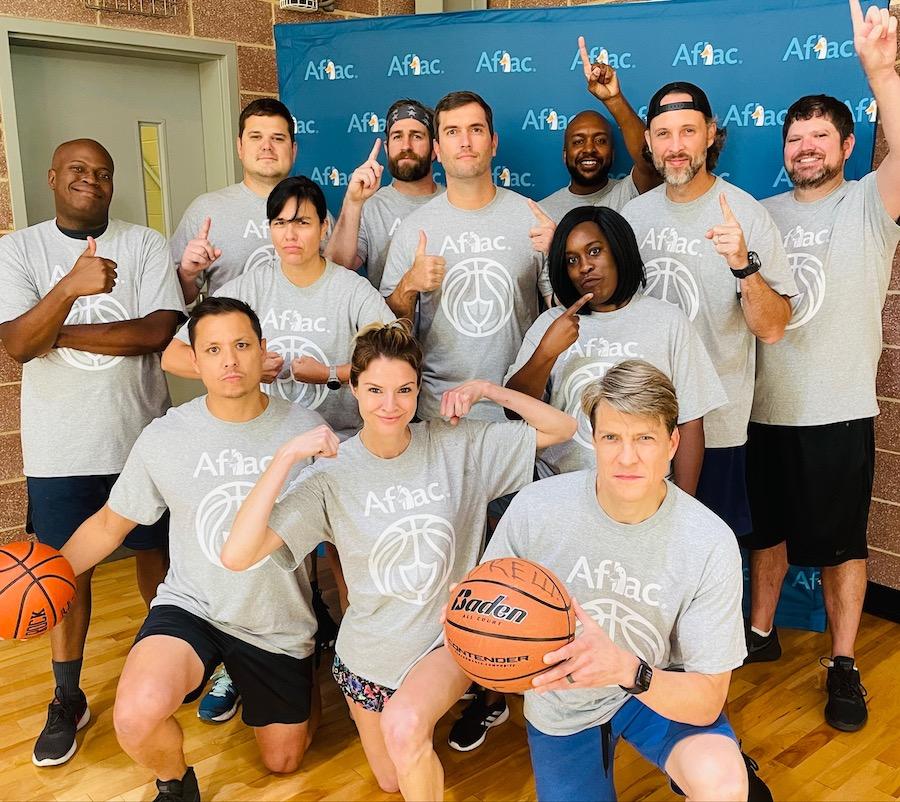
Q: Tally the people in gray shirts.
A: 12